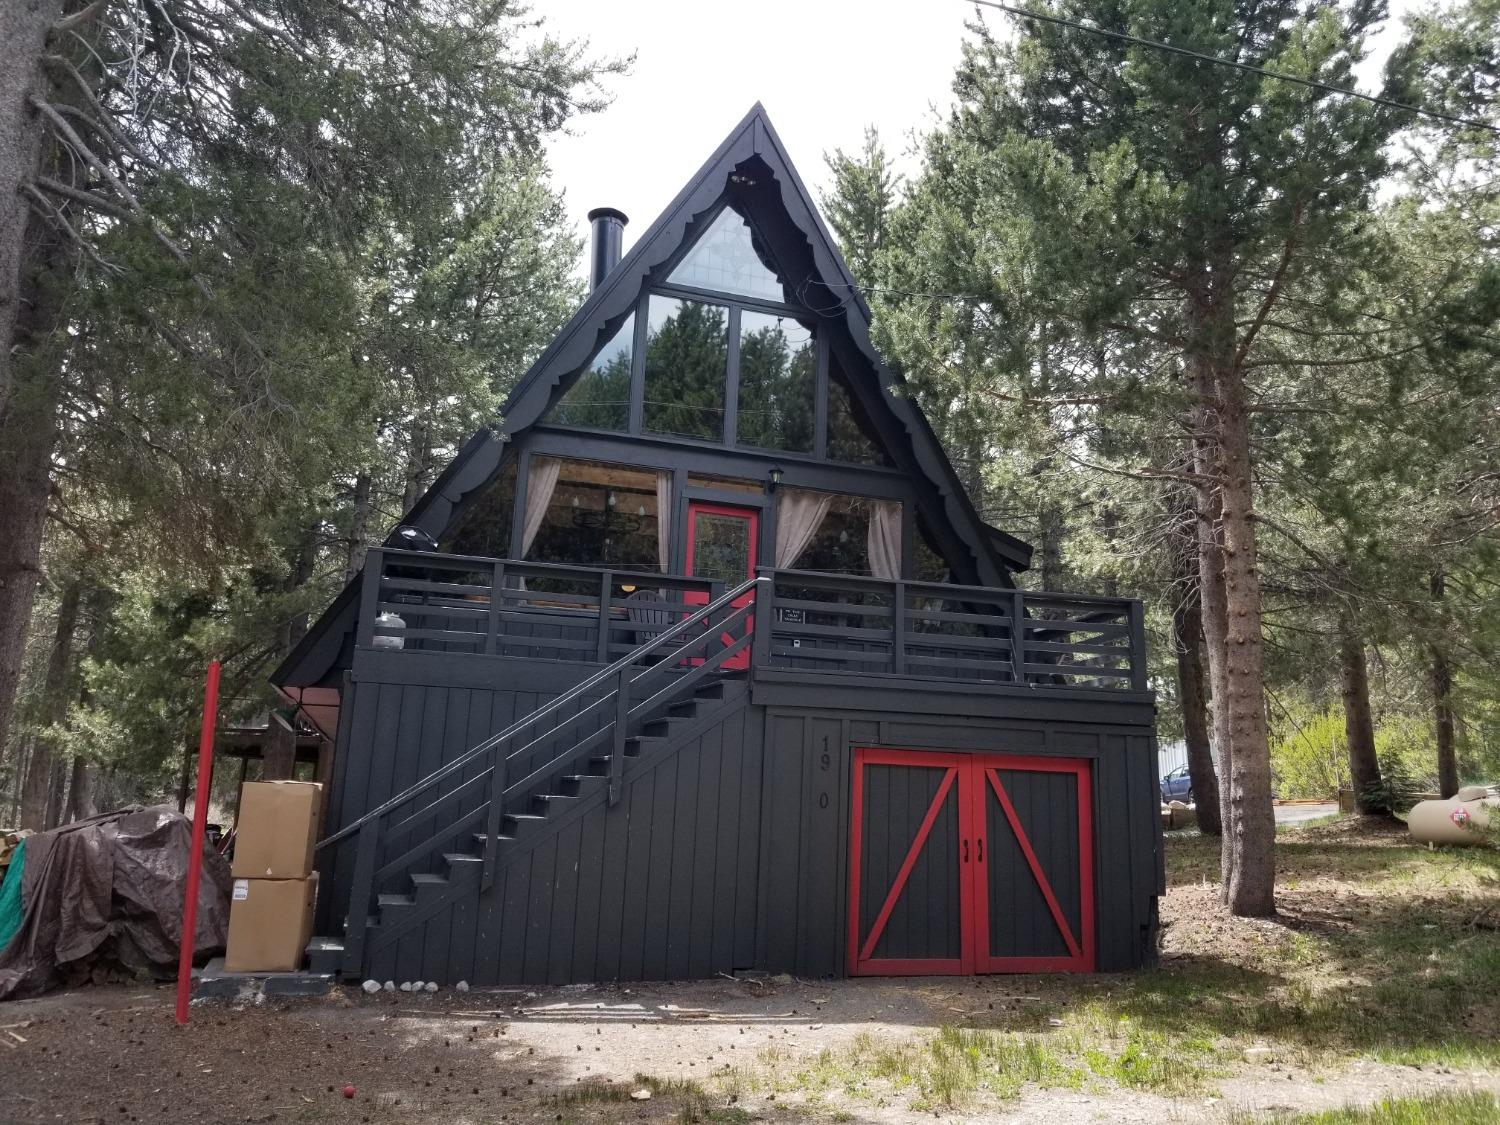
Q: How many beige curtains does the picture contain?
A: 4